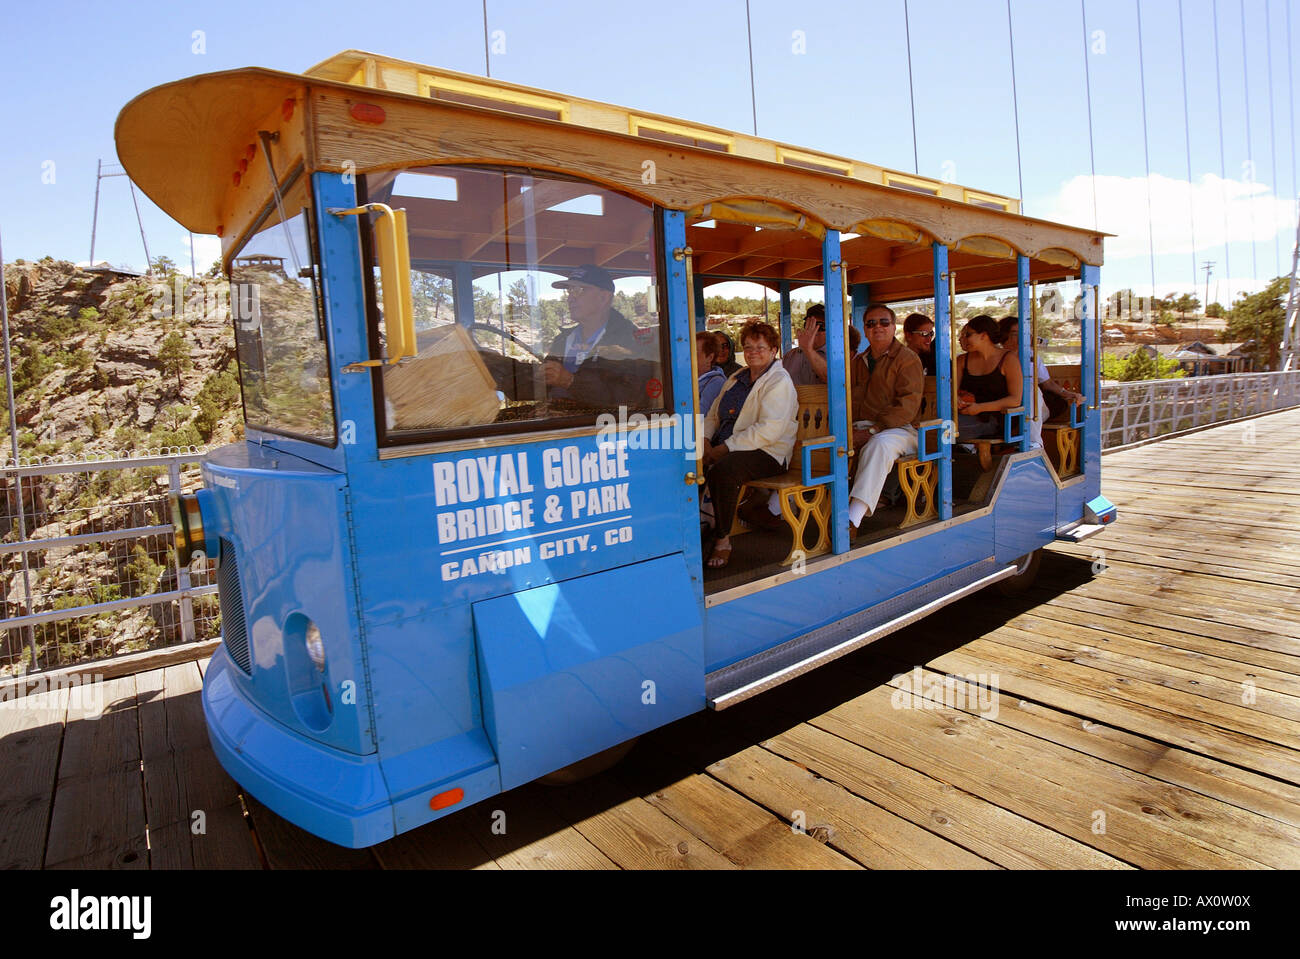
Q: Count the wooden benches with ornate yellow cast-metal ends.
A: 3